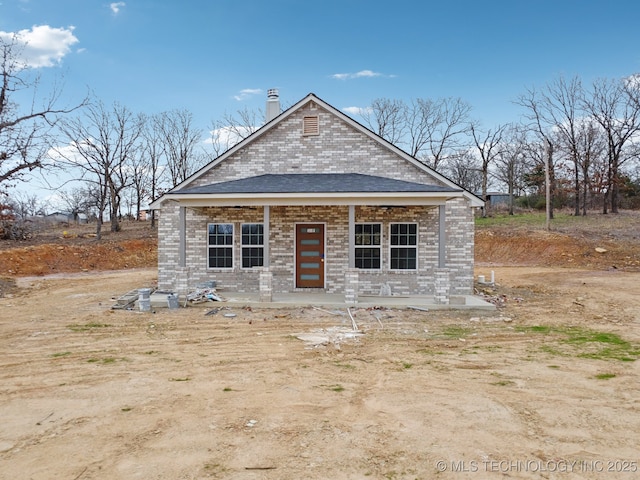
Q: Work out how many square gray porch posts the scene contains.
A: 4